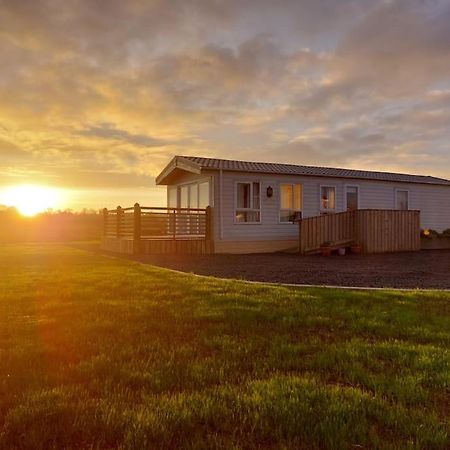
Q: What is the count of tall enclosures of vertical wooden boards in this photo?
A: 1